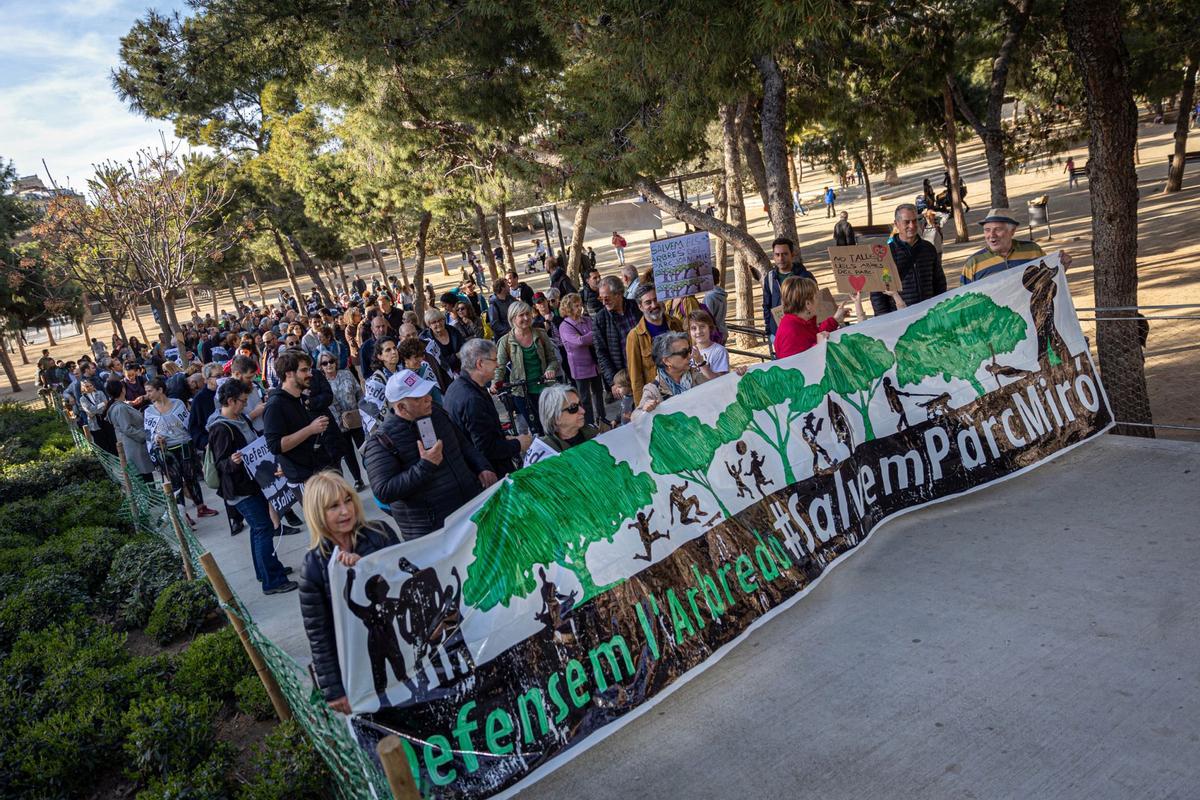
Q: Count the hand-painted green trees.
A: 5